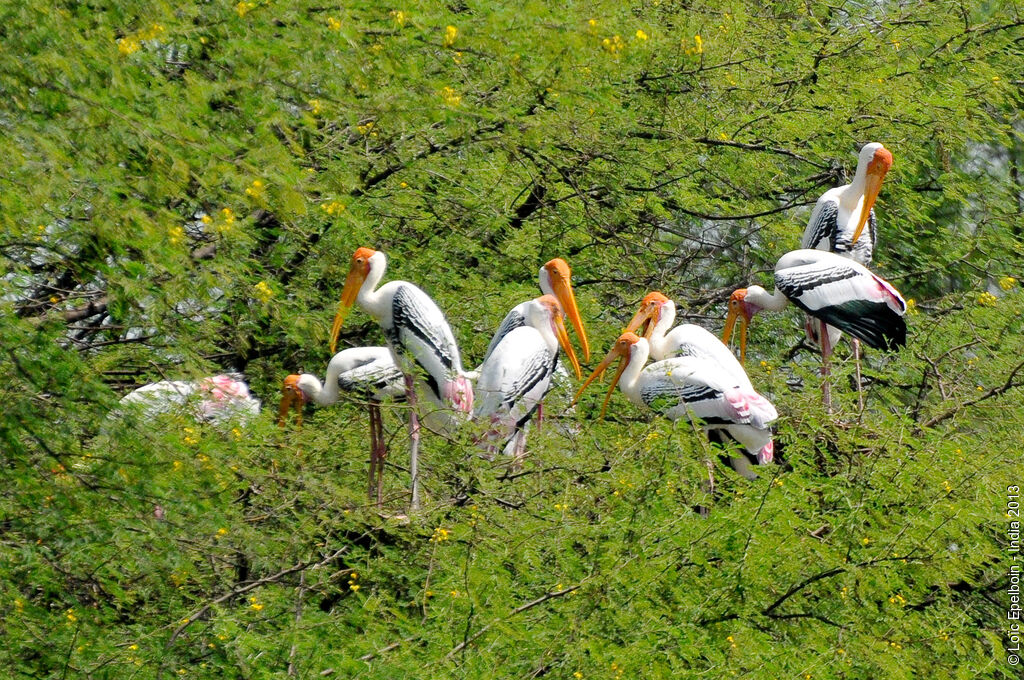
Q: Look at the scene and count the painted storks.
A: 9